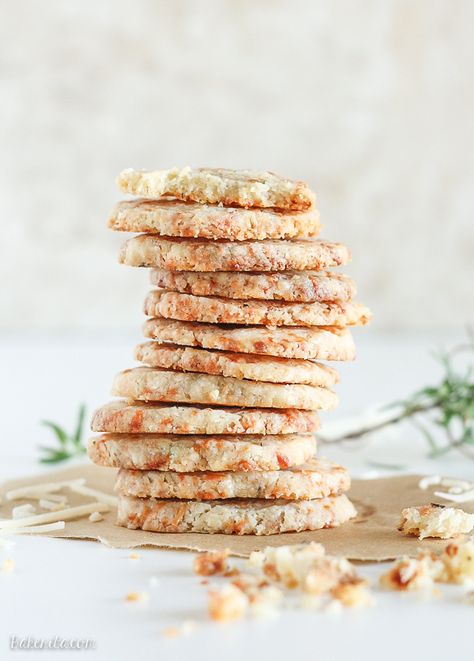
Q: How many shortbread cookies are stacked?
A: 12